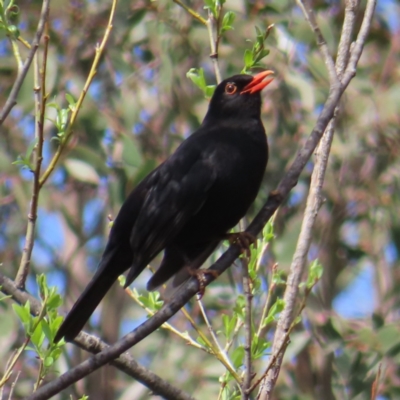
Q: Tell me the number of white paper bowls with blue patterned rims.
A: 0